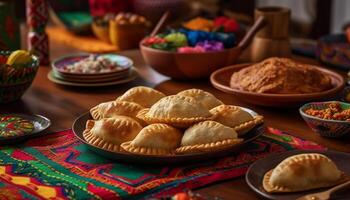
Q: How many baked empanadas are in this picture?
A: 9